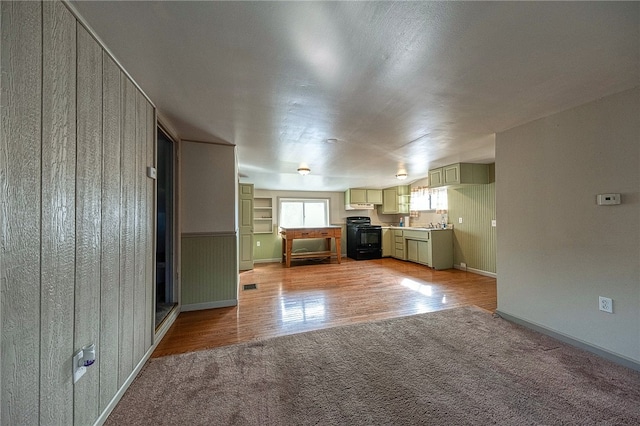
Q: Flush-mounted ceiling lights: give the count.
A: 2